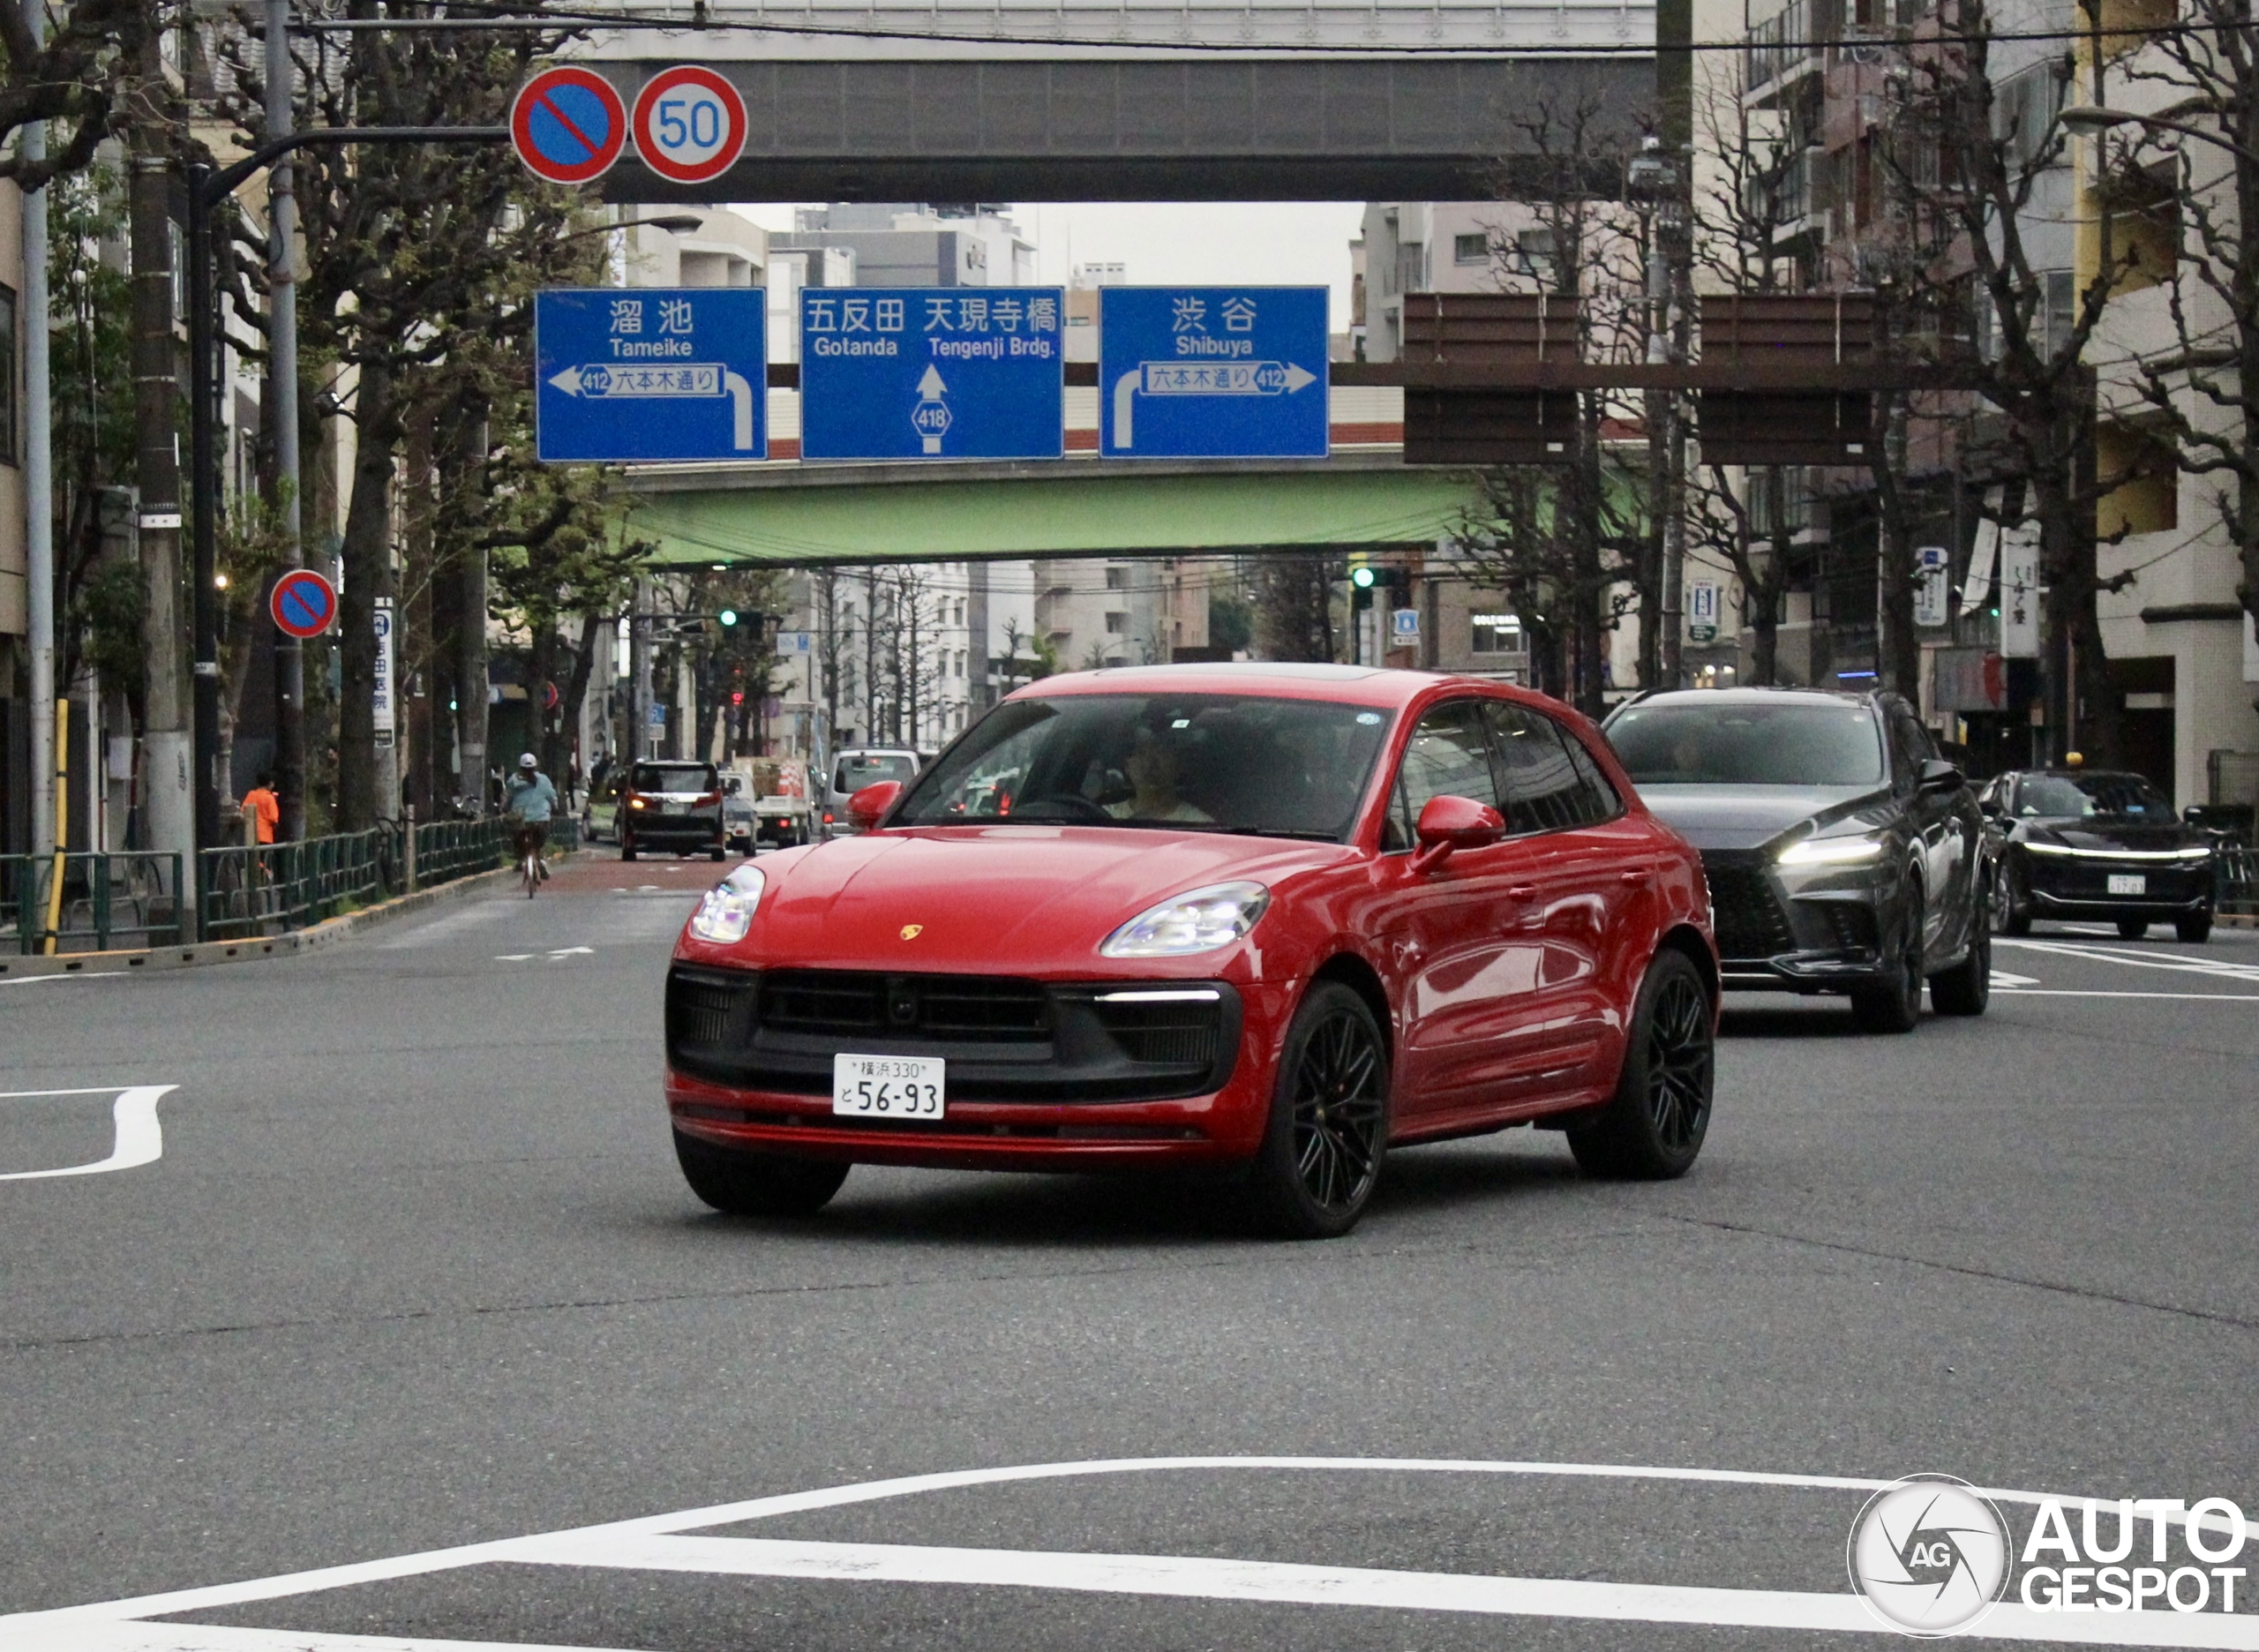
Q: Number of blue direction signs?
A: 3